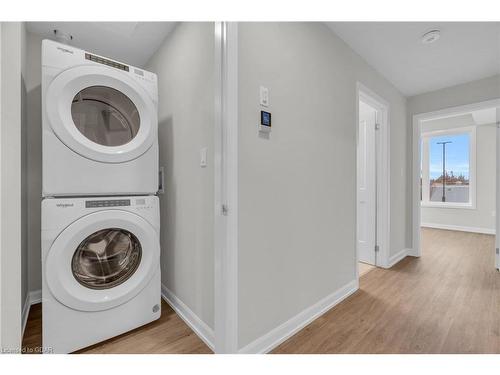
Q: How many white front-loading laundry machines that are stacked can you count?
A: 2